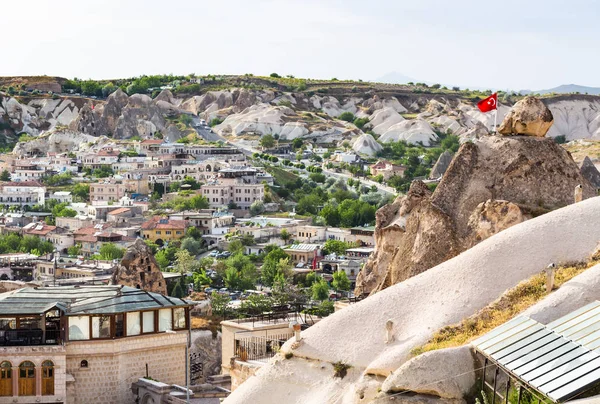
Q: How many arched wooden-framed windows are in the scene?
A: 3